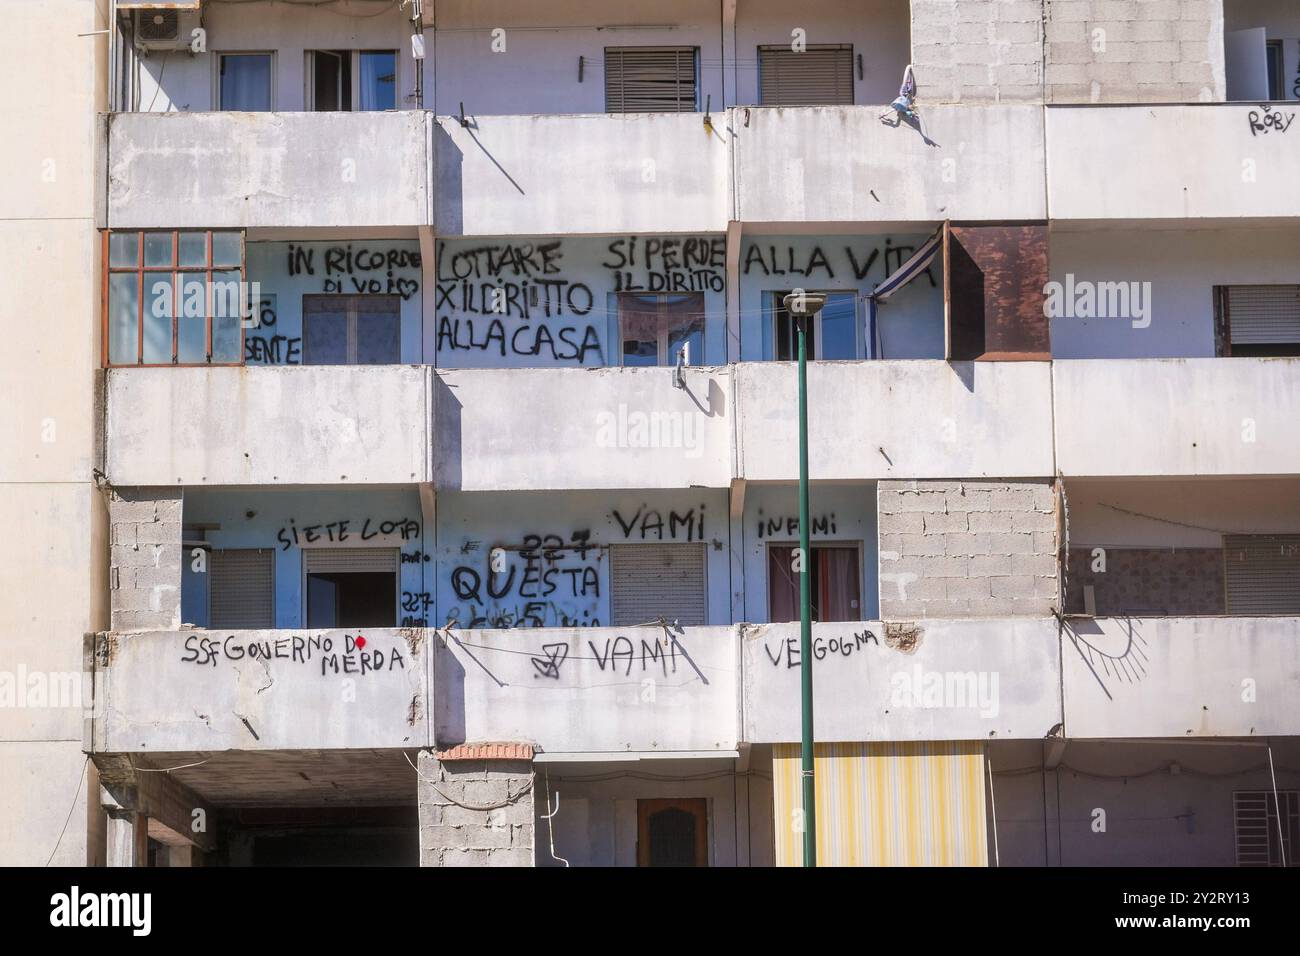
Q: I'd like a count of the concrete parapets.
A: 12